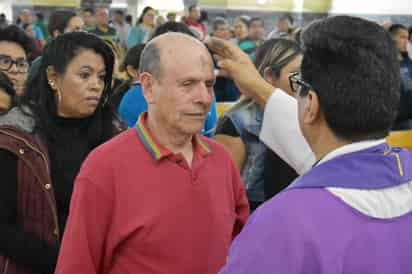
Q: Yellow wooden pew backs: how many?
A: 2